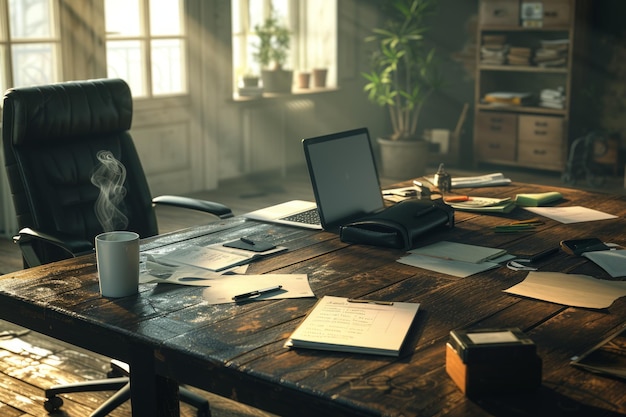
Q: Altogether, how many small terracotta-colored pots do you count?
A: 2